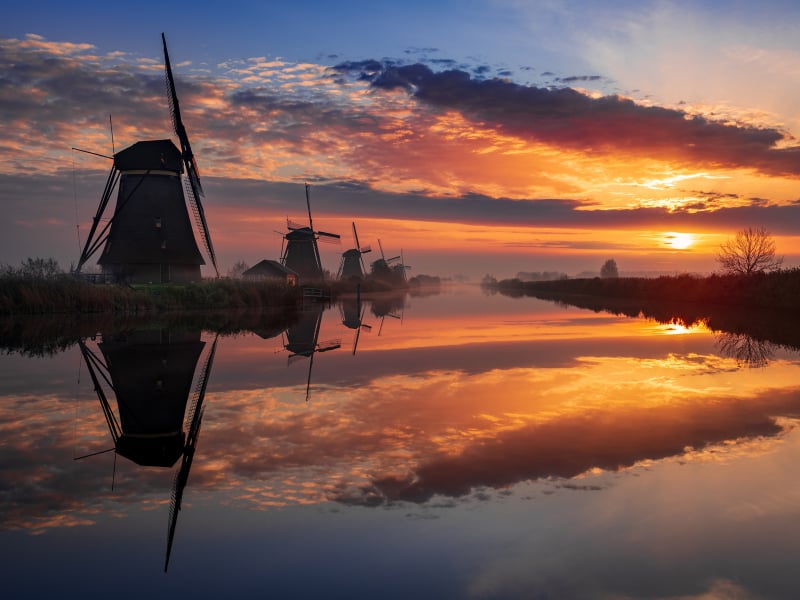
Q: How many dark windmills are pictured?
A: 5